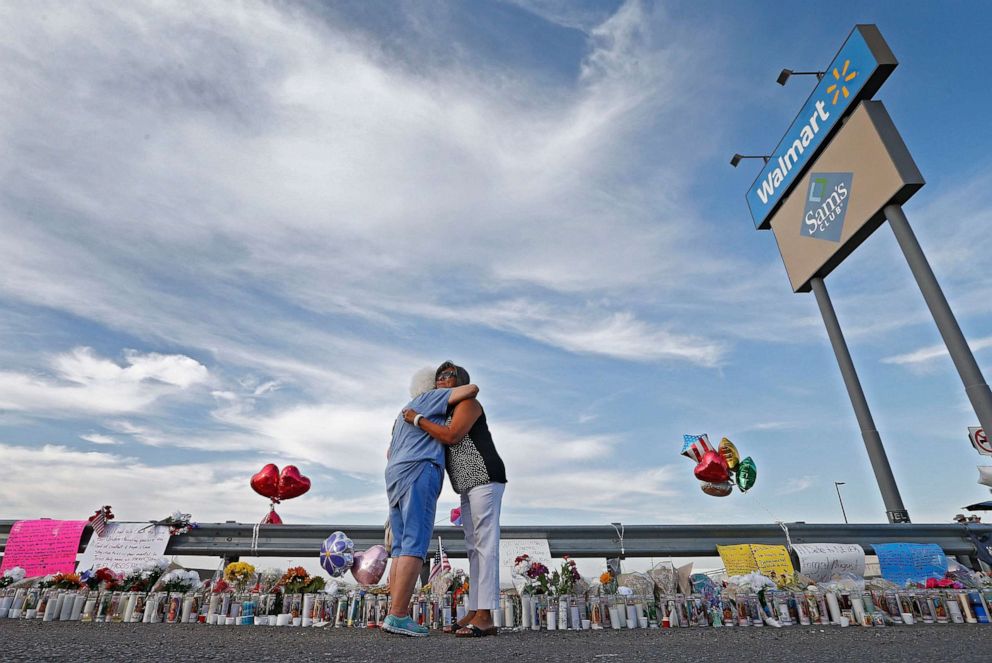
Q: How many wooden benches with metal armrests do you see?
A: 0